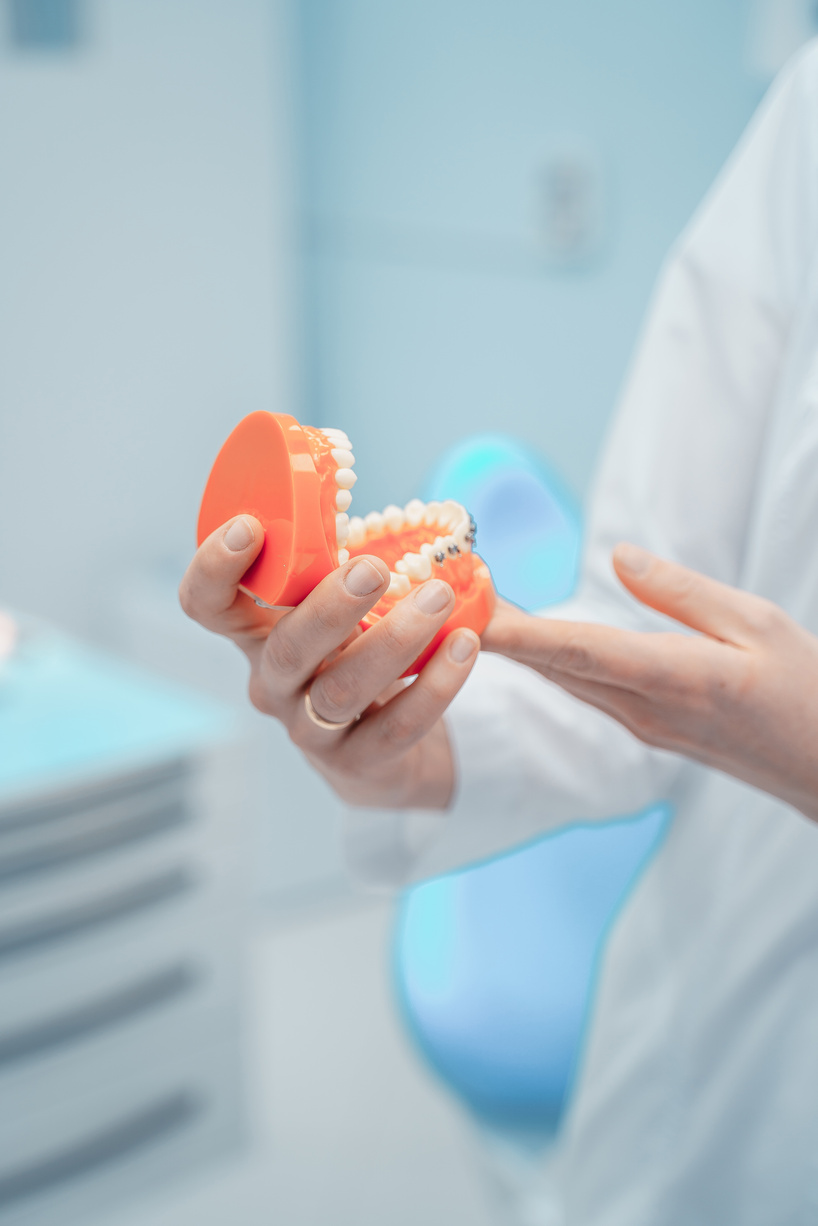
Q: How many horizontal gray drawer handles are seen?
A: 5